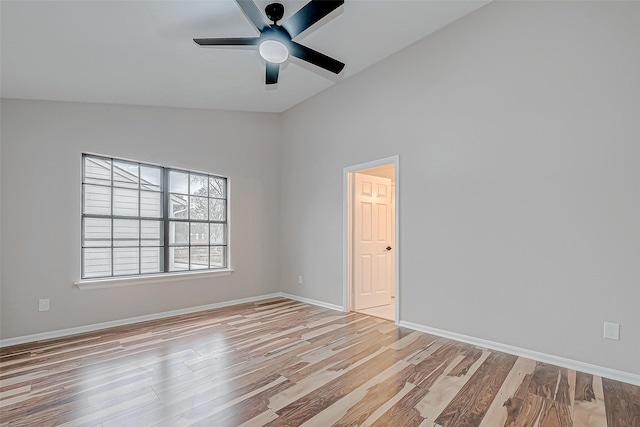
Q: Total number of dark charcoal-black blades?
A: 5